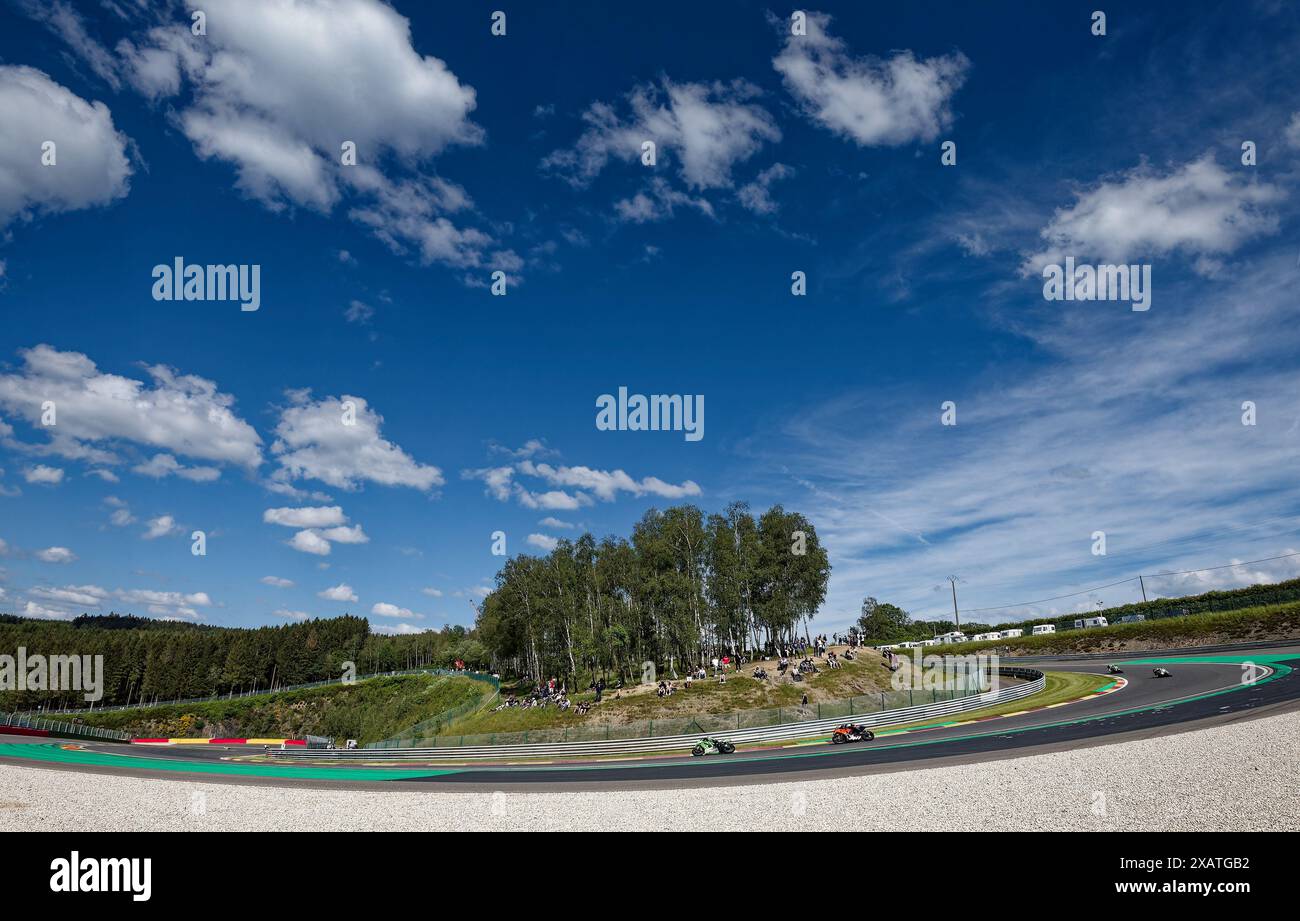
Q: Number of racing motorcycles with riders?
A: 4